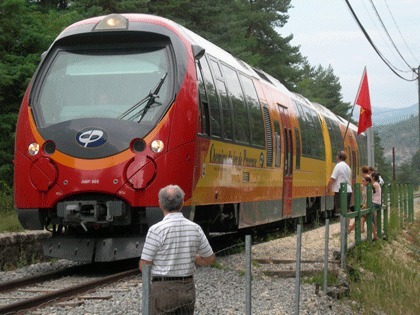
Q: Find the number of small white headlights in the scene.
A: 2